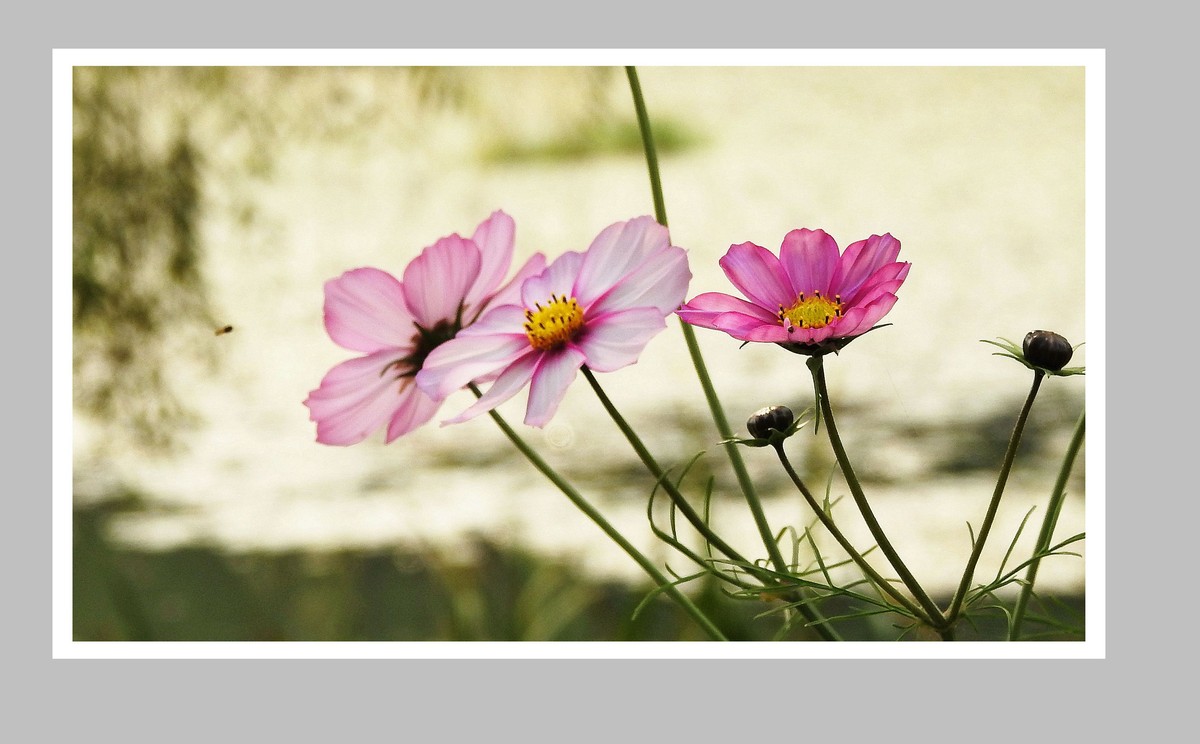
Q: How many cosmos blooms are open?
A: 3